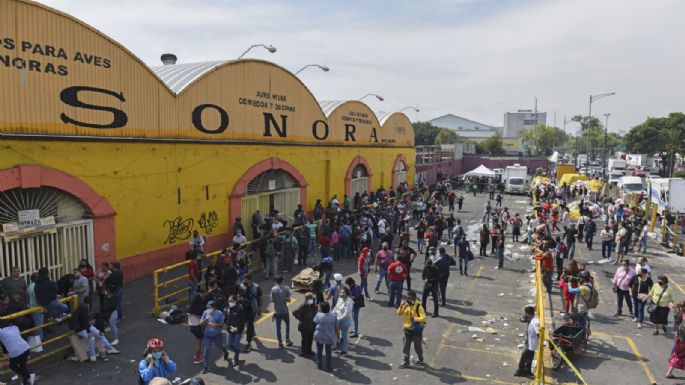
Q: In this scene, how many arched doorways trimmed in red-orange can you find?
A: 4